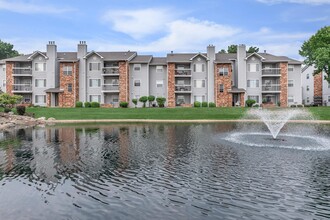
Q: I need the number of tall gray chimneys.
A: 4